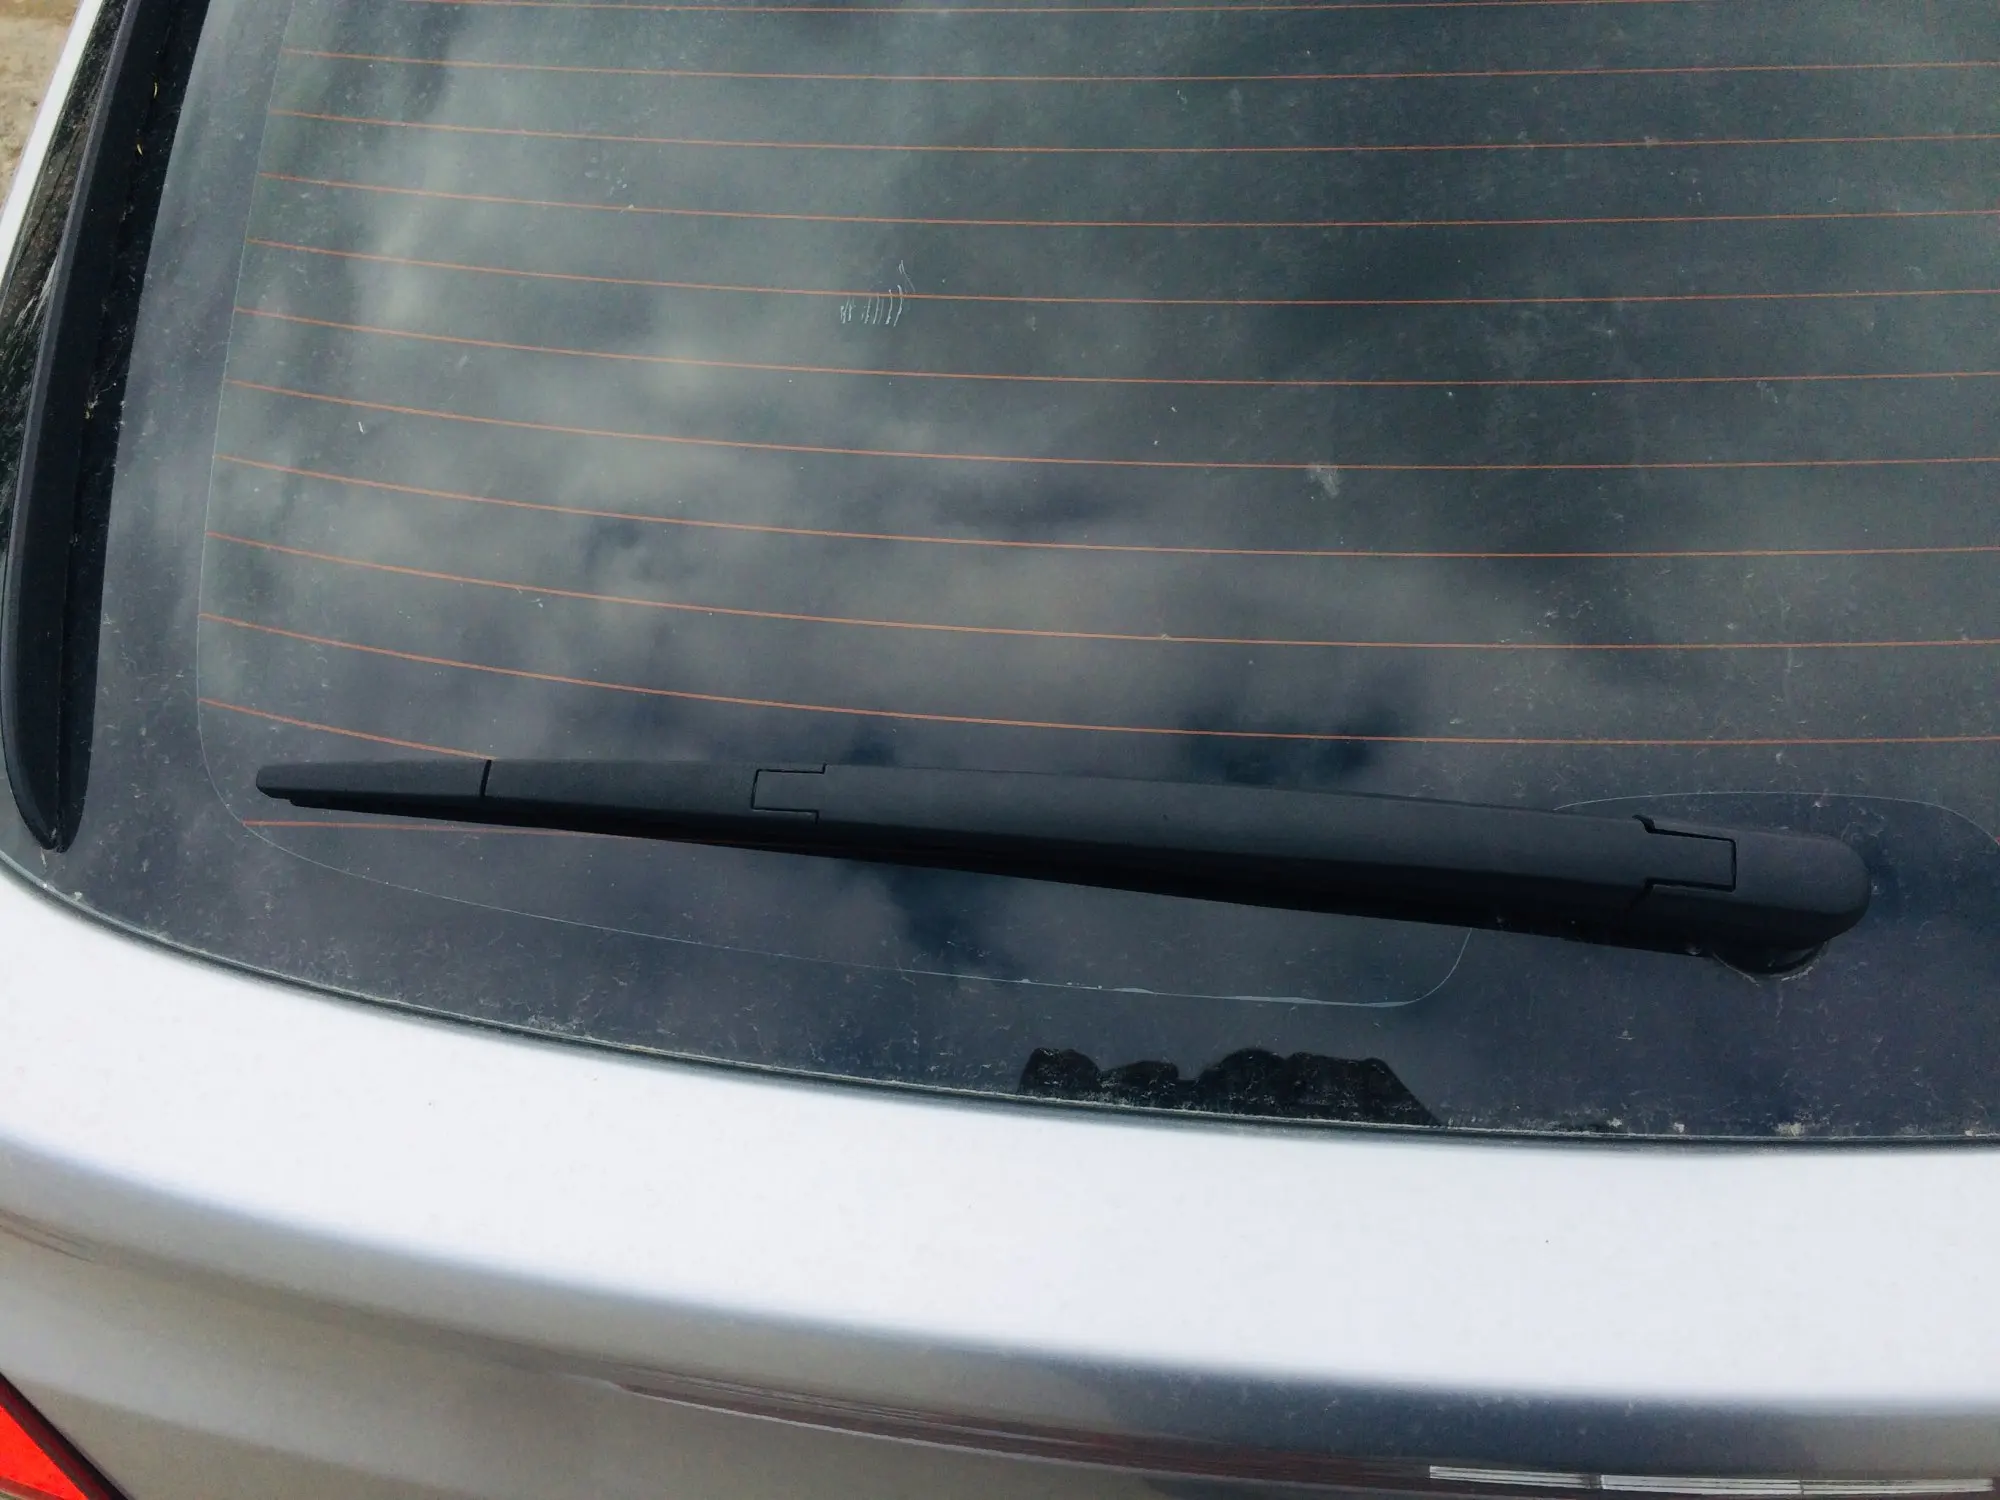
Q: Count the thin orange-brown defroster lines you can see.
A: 12